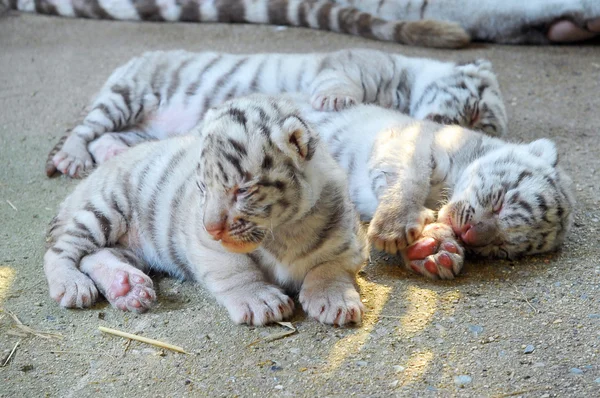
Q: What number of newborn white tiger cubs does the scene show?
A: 3